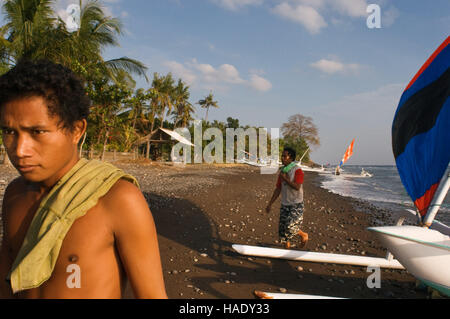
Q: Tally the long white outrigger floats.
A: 2